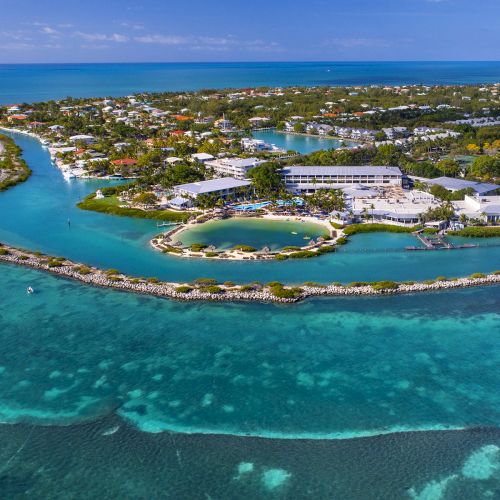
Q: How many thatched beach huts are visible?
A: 6